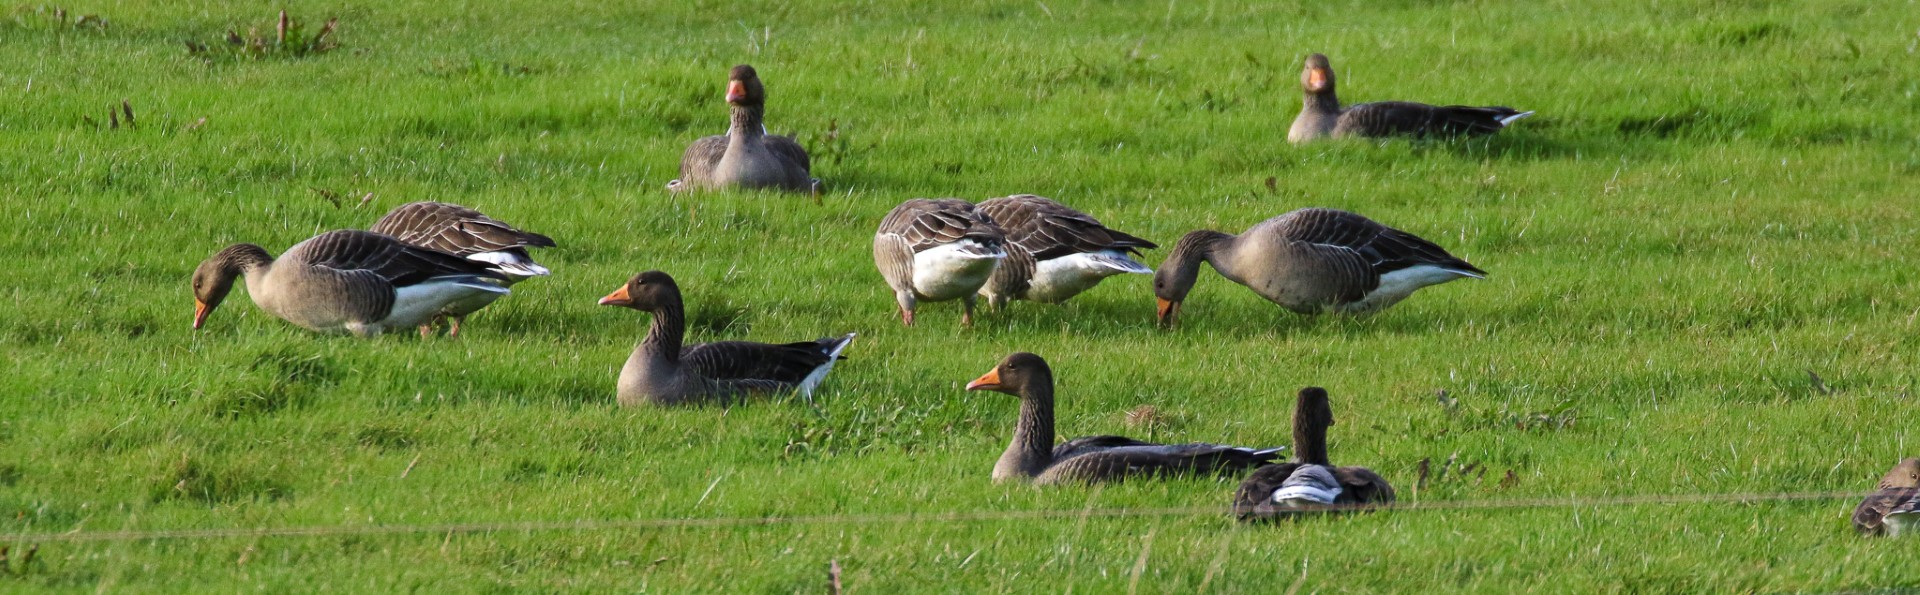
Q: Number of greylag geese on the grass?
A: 11